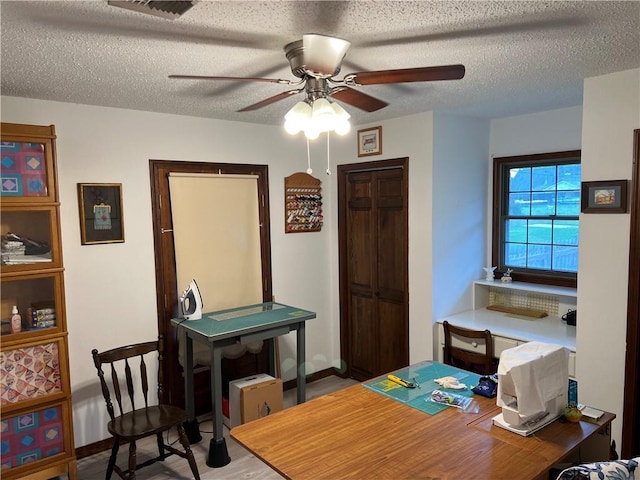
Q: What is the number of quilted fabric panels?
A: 3